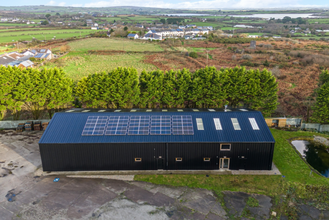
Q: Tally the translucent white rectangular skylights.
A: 4